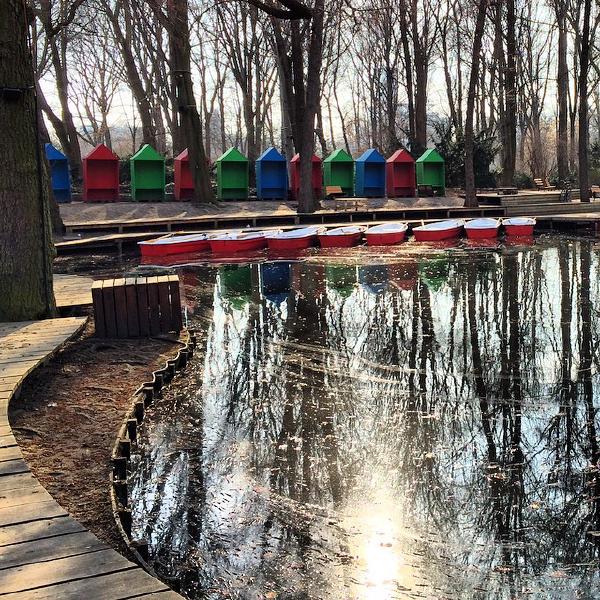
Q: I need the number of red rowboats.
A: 8